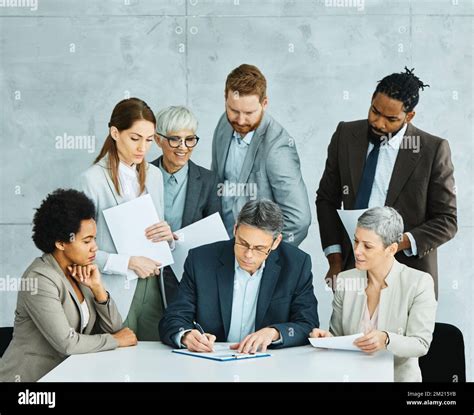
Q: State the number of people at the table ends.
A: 2